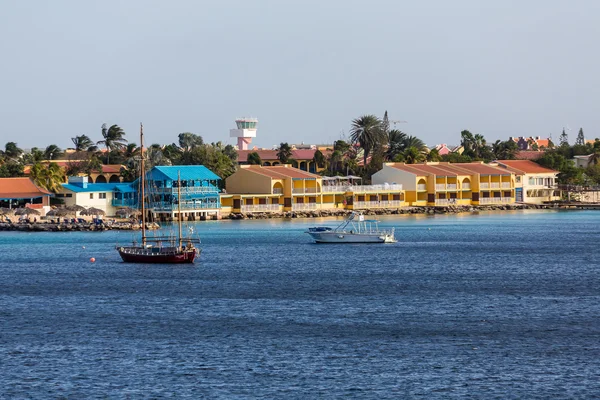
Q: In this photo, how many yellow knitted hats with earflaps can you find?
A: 0